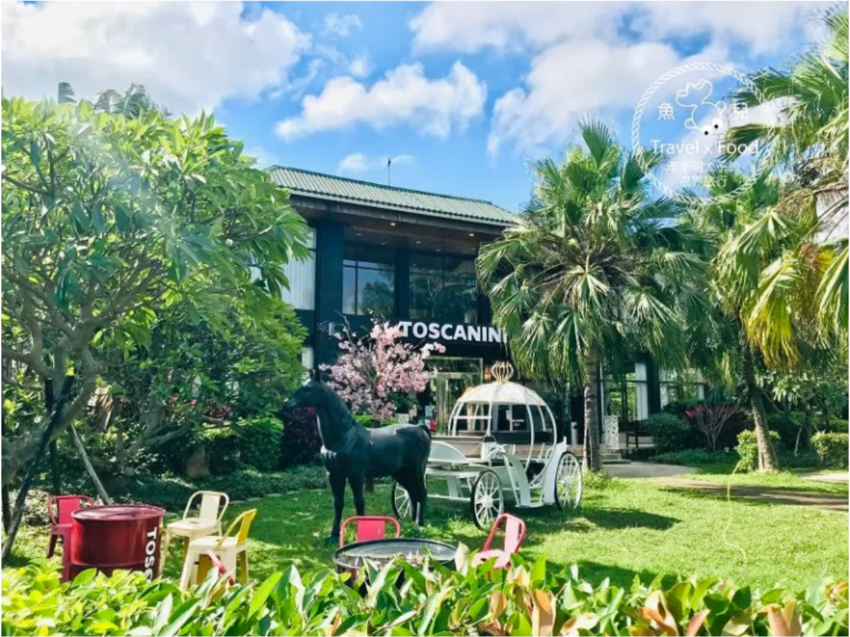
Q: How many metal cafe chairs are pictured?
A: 5